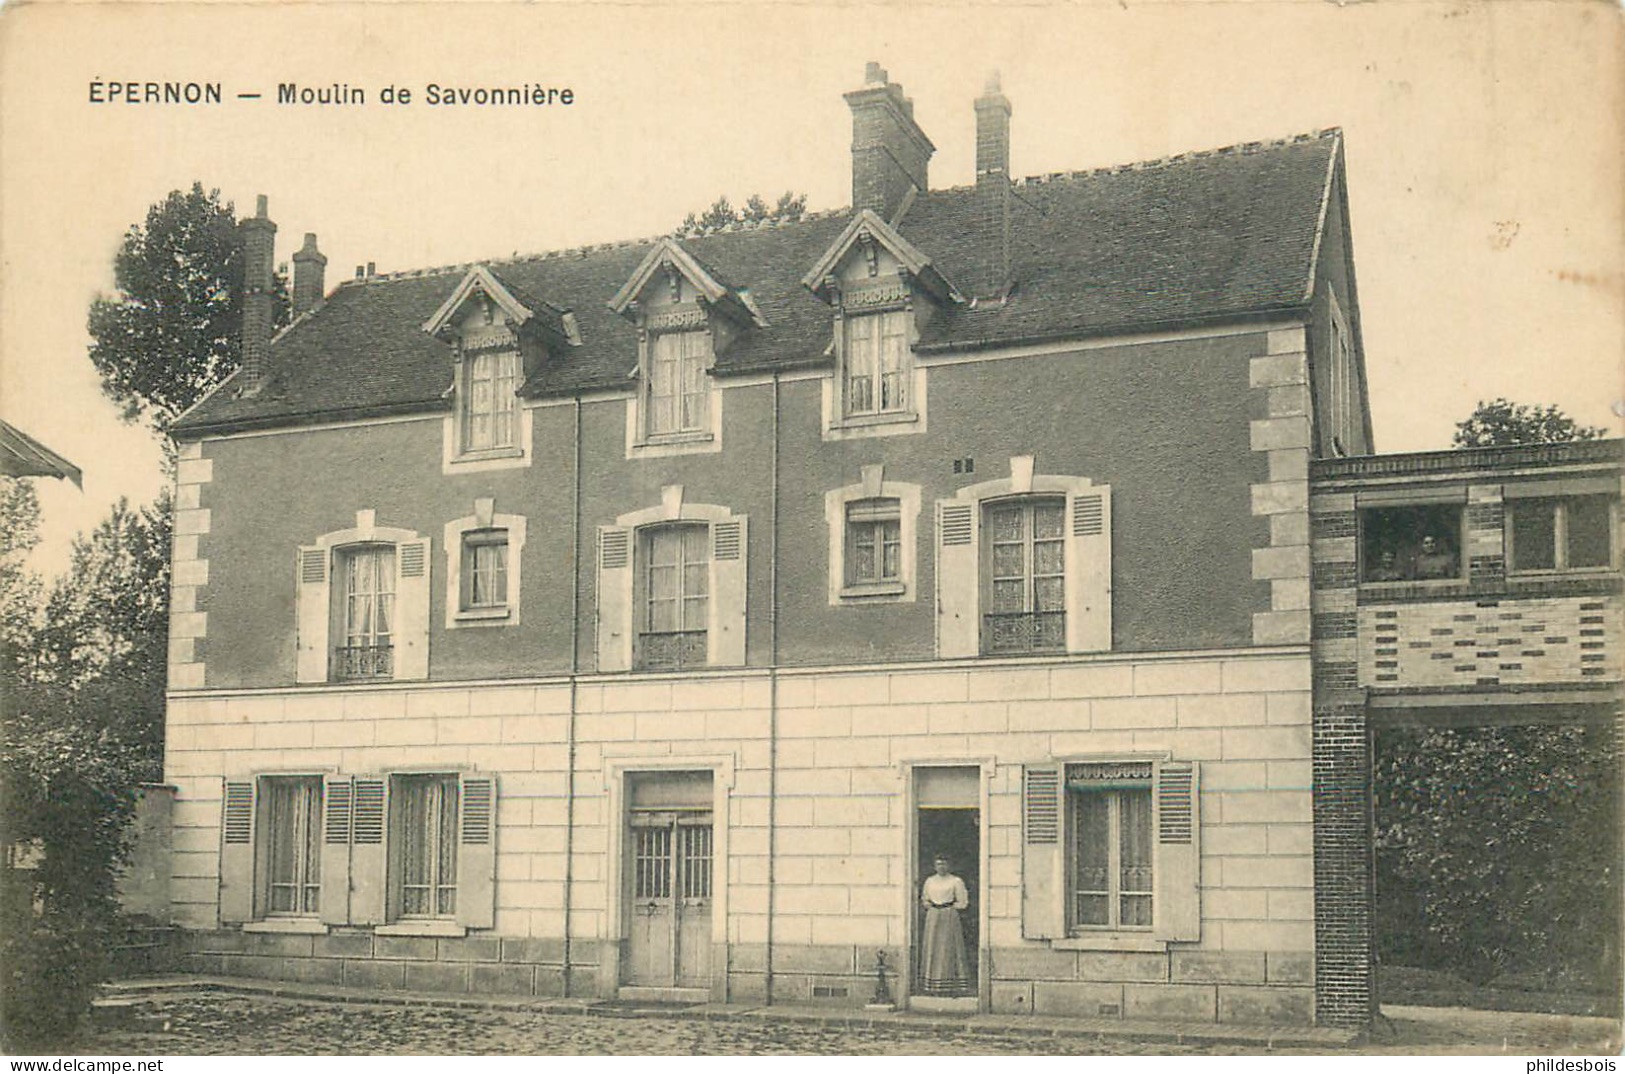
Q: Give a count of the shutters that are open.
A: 12